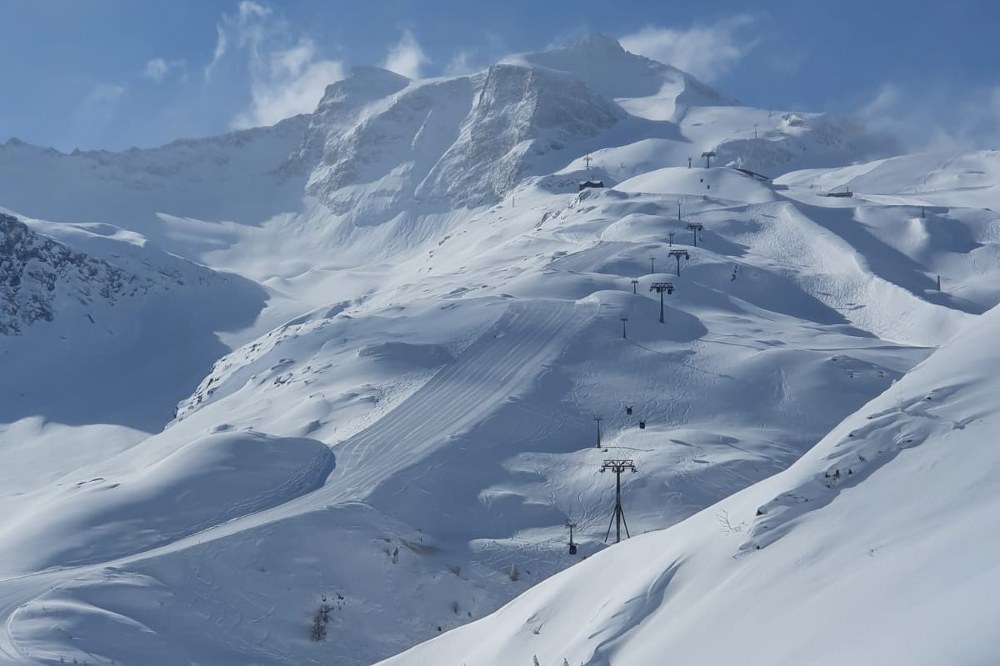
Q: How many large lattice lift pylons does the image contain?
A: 5